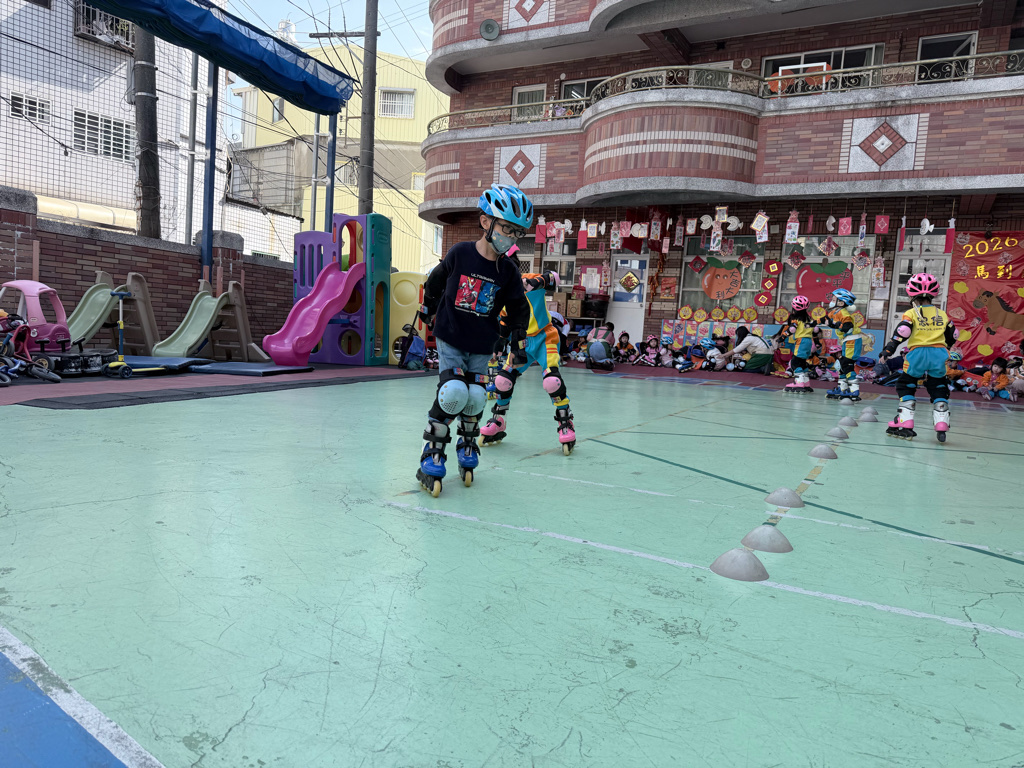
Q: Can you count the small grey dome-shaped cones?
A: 9